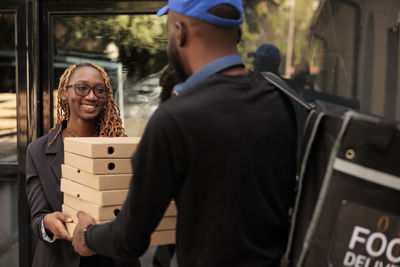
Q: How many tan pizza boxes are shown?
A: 7